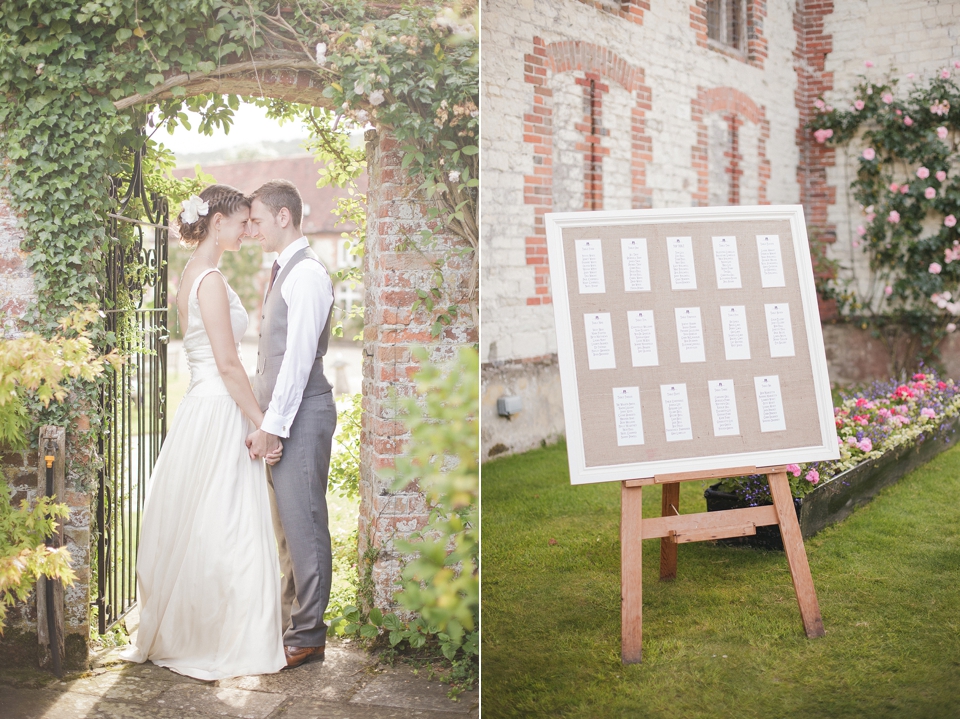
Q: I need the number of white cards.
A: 14